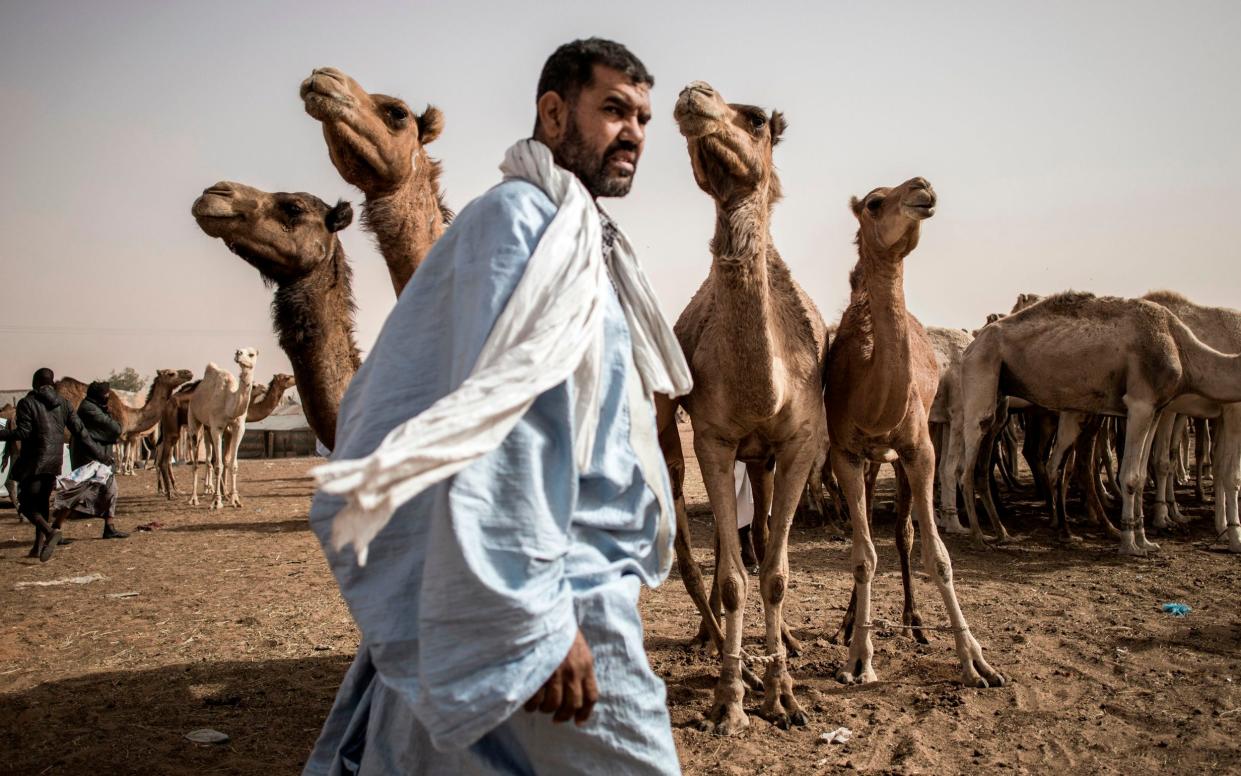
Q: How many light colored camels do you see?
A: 4